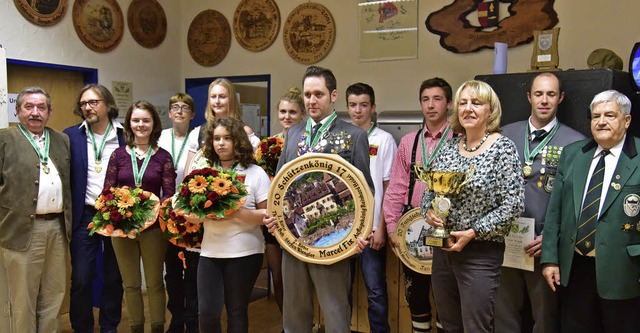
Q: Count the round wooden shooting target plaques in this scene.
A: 8